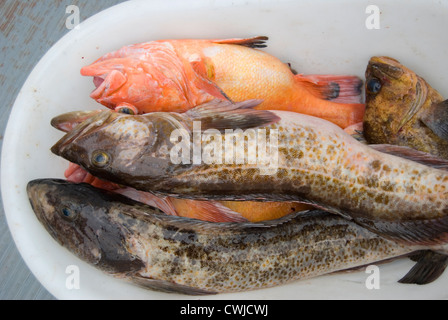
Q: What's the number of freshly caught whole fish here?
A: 5